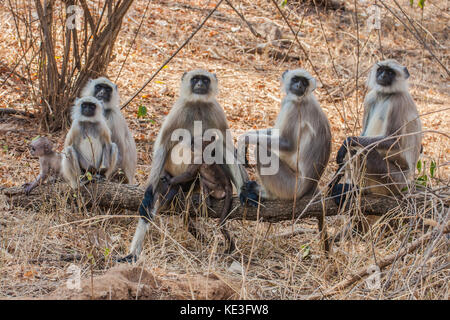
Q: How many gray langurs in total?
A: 7